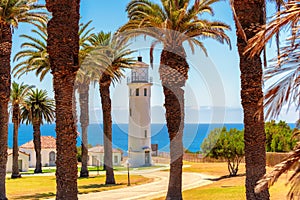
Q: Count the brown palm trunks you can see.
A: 8